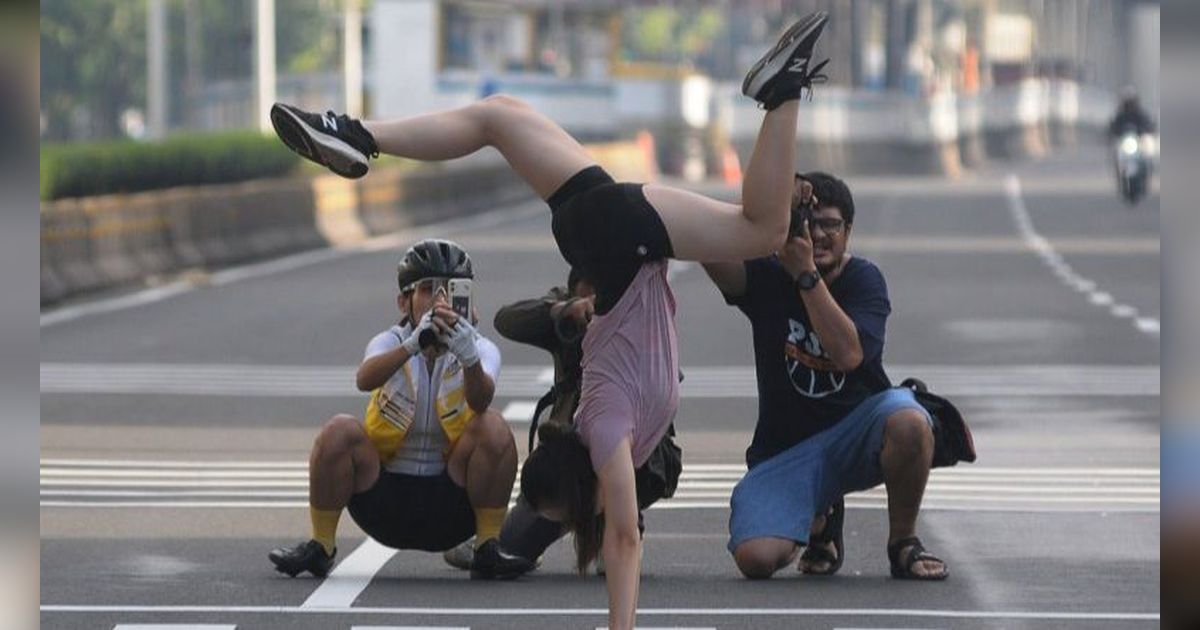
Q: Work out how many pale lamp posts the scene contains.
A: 3